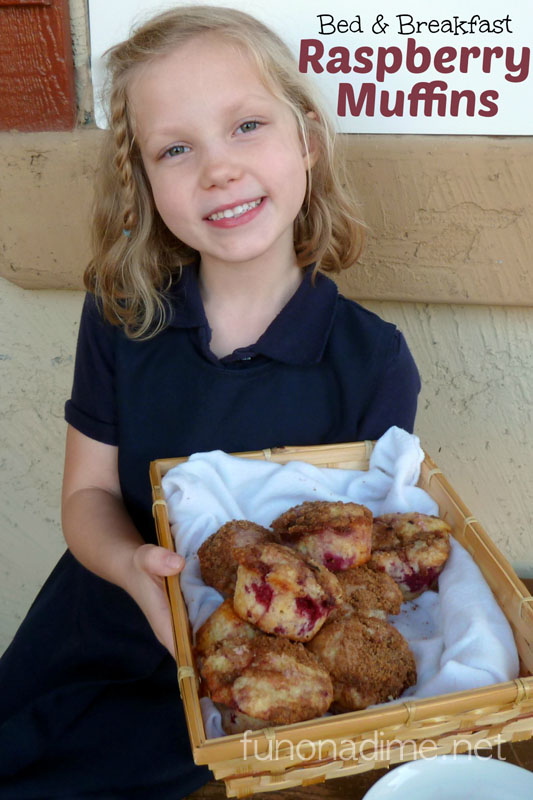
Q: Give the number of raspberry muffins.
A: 8